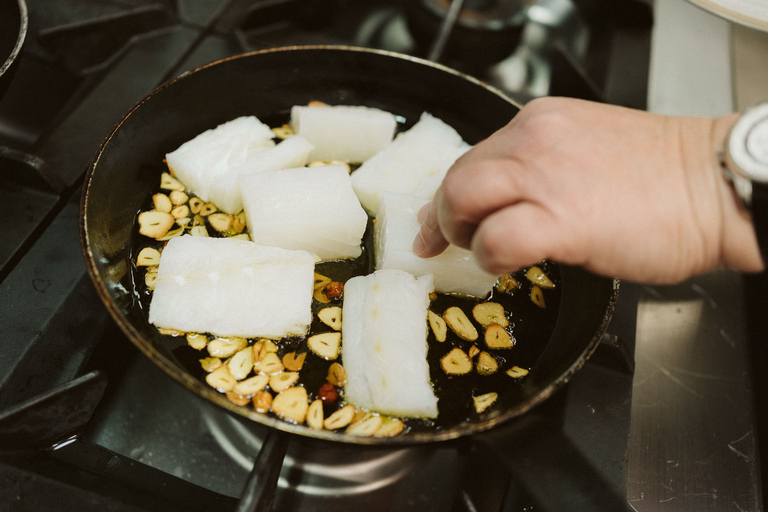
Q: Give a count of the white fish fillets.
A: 7